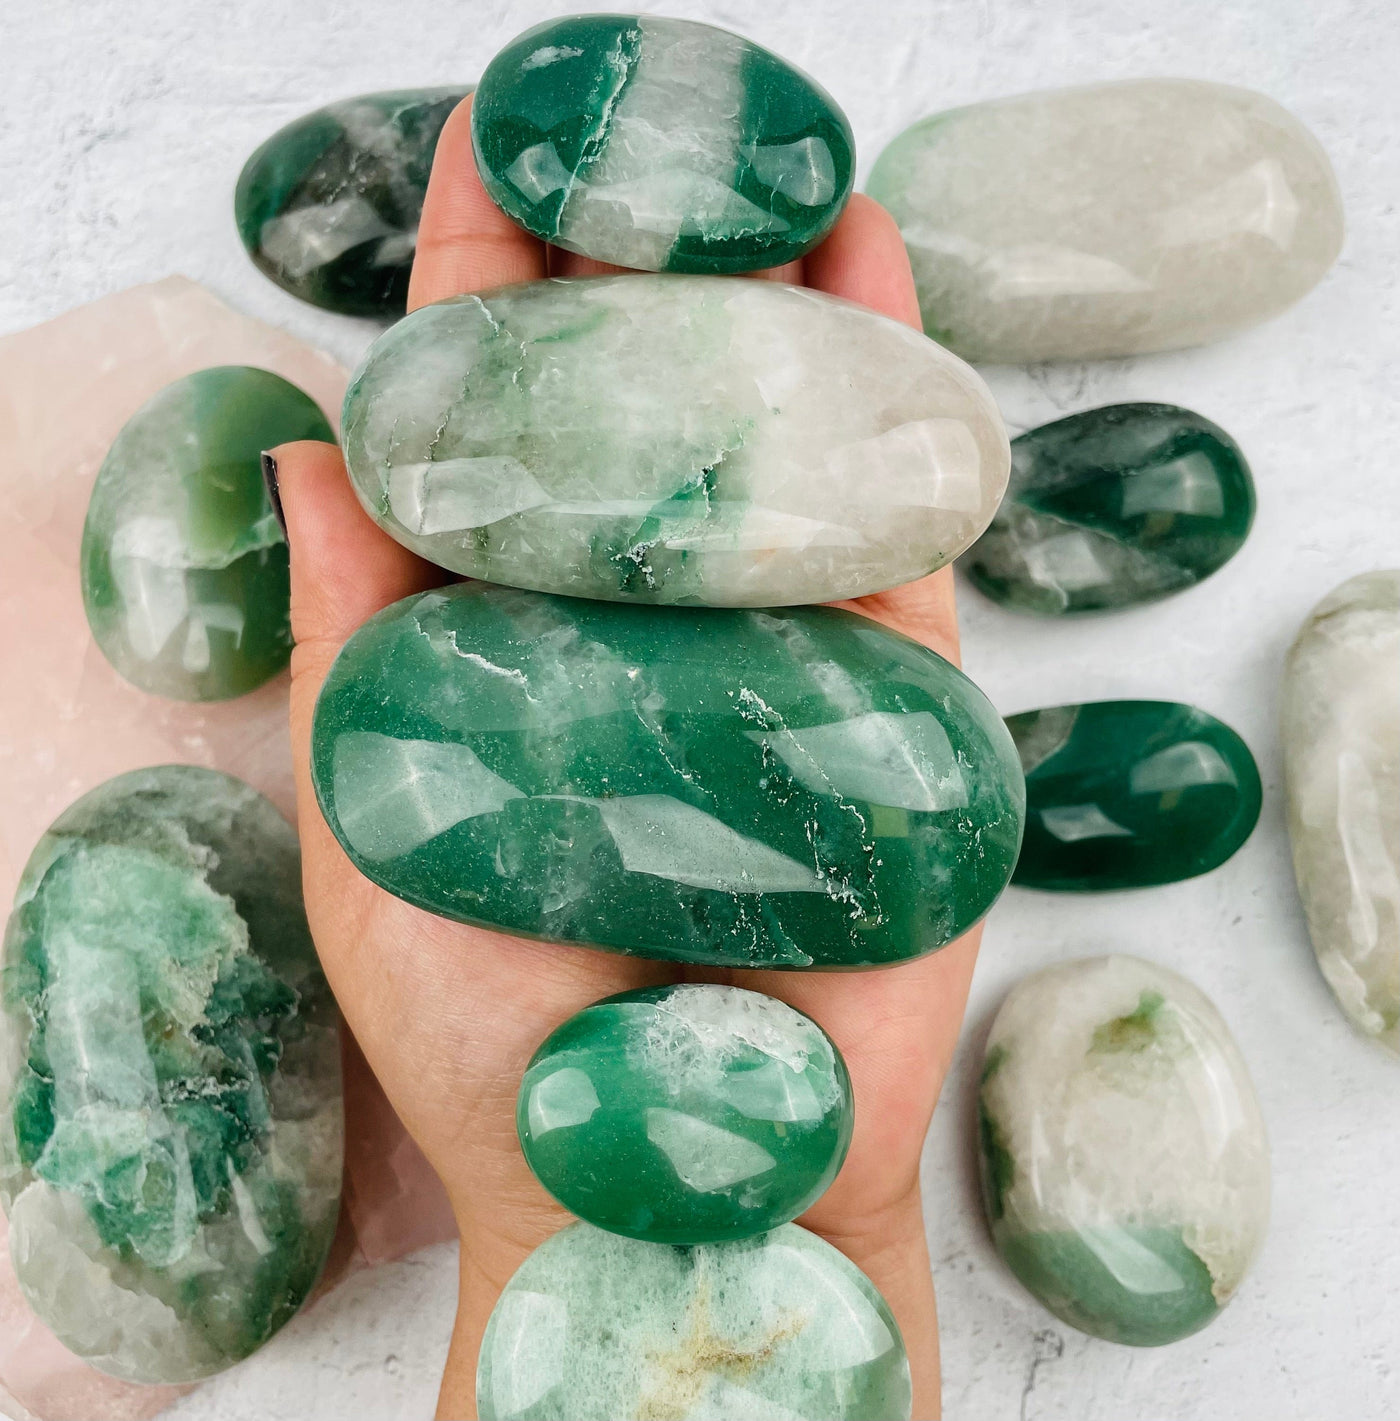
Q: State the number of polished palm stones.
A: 13